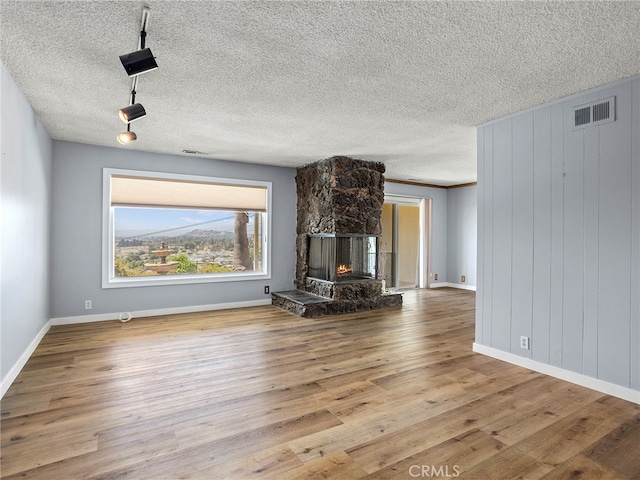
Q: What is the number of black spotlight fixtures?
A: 3